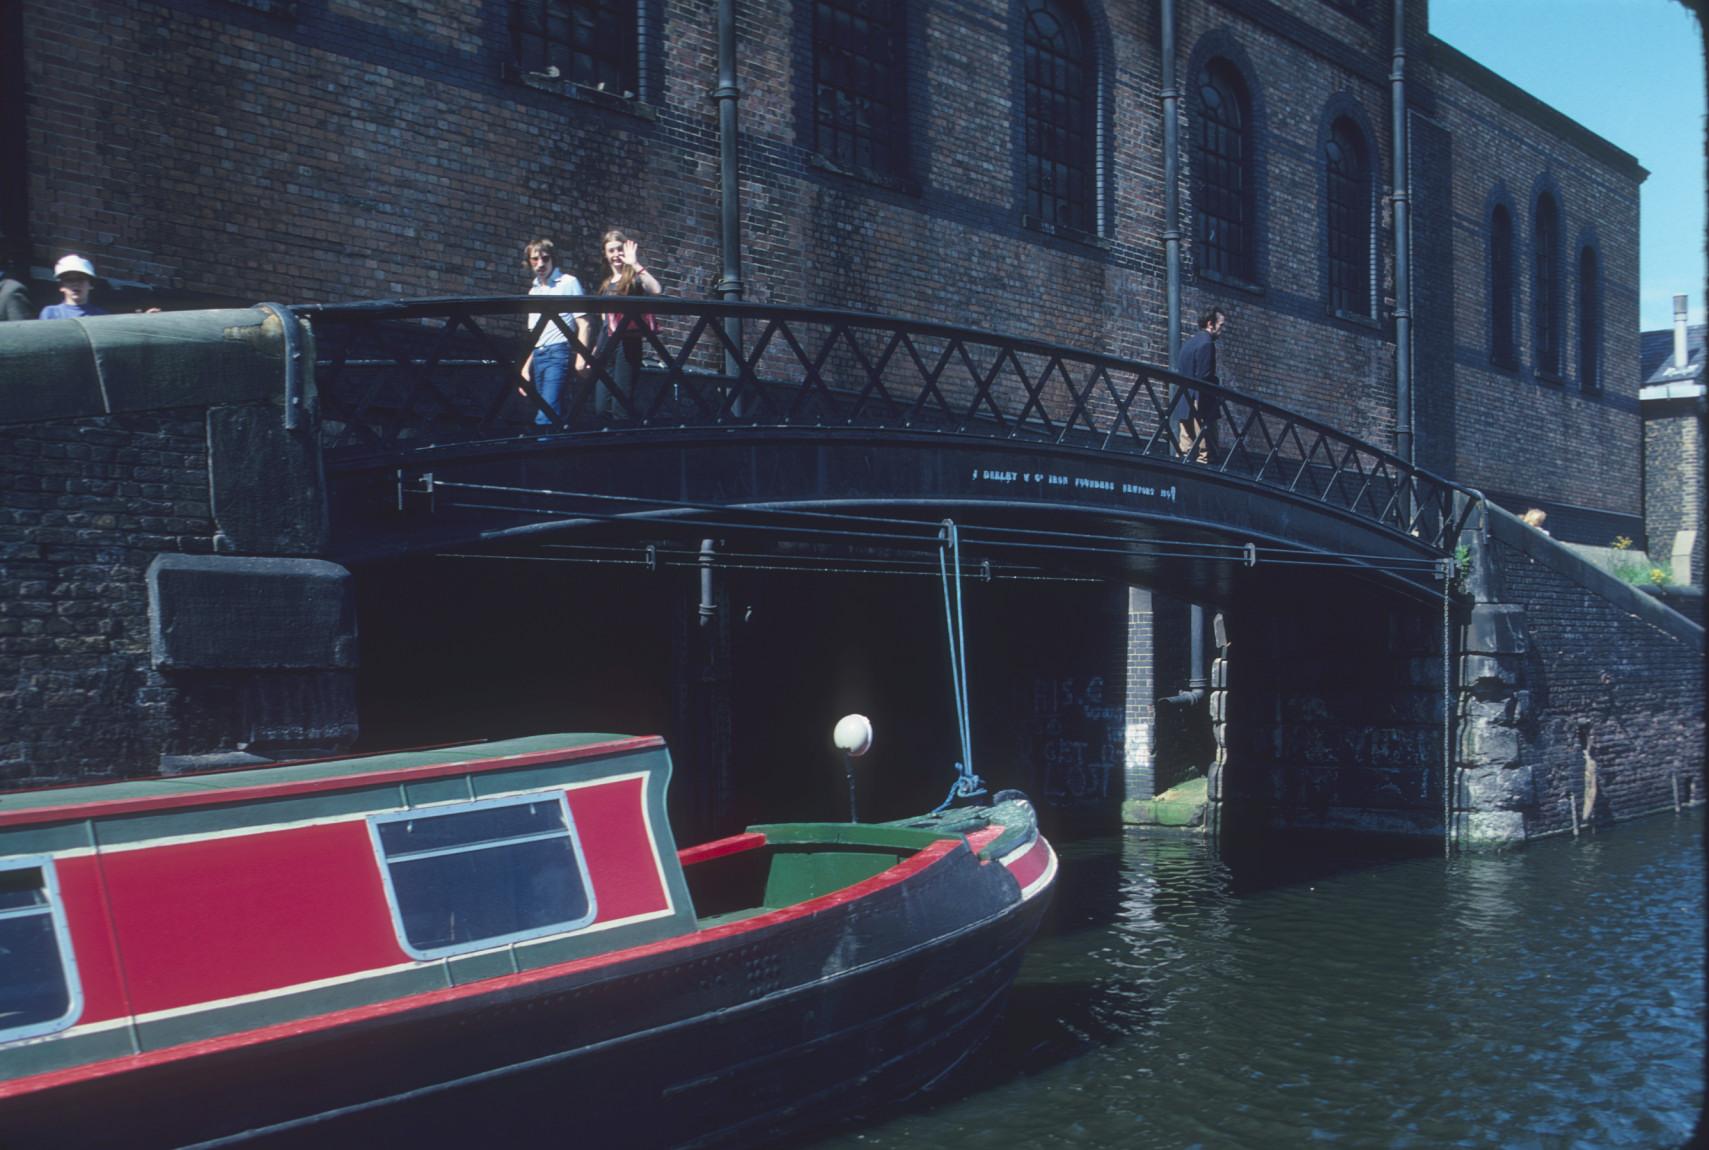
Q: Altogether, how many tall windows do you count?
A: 8